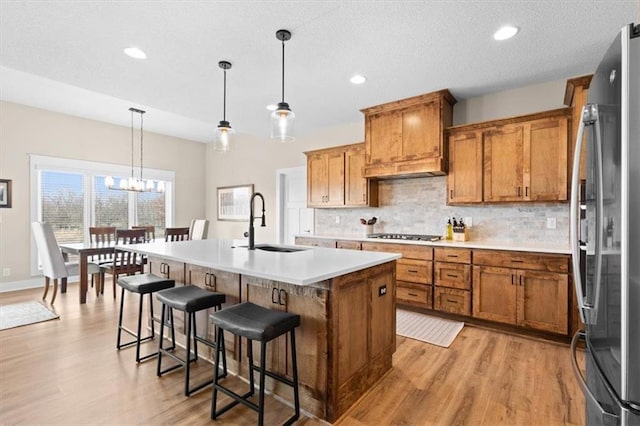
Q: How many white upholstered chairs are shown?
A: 2